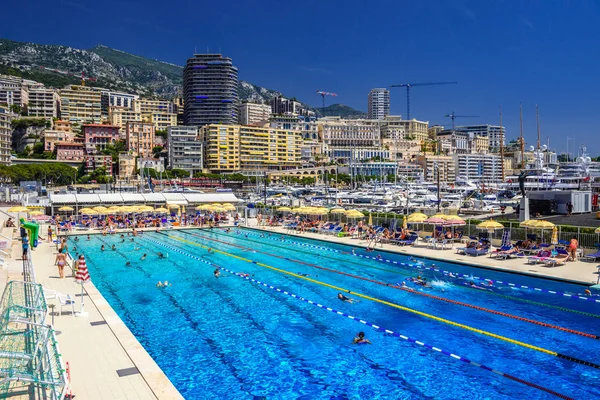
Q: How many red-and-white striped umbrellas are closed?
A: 1